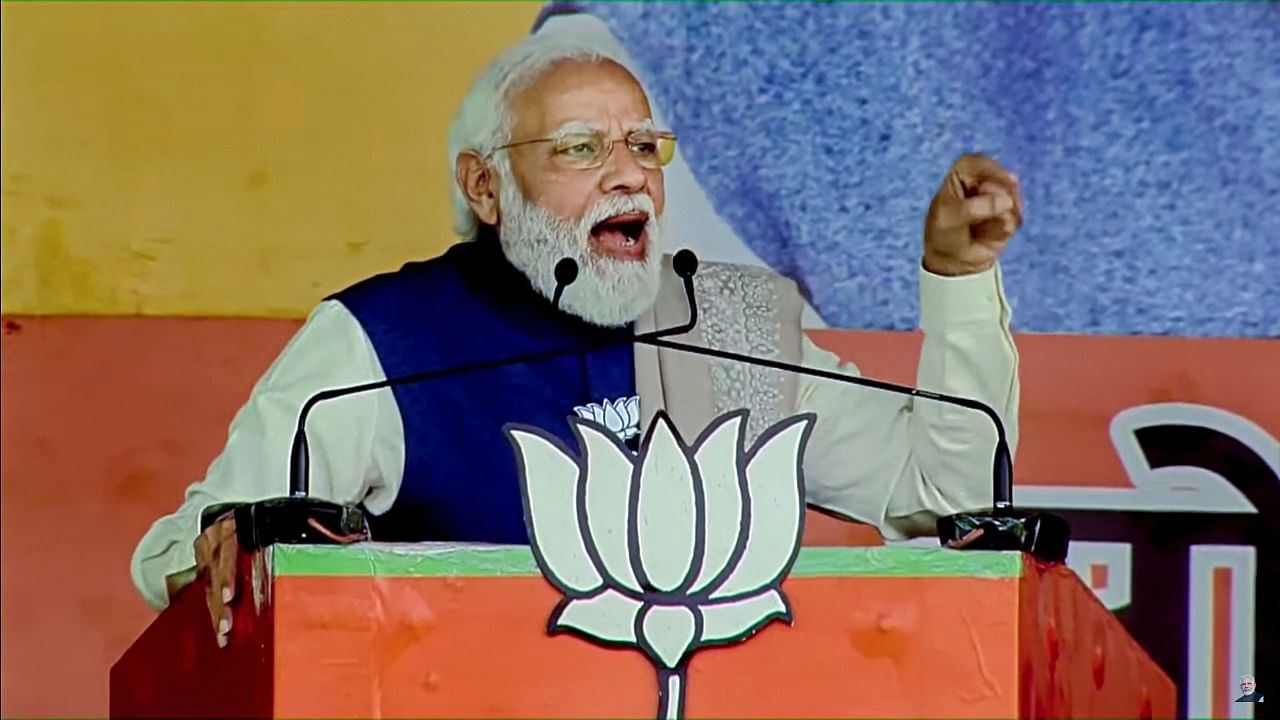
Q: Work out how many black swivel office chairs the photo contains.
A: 0